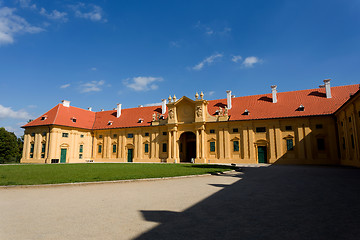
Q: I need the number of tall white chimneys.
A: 5